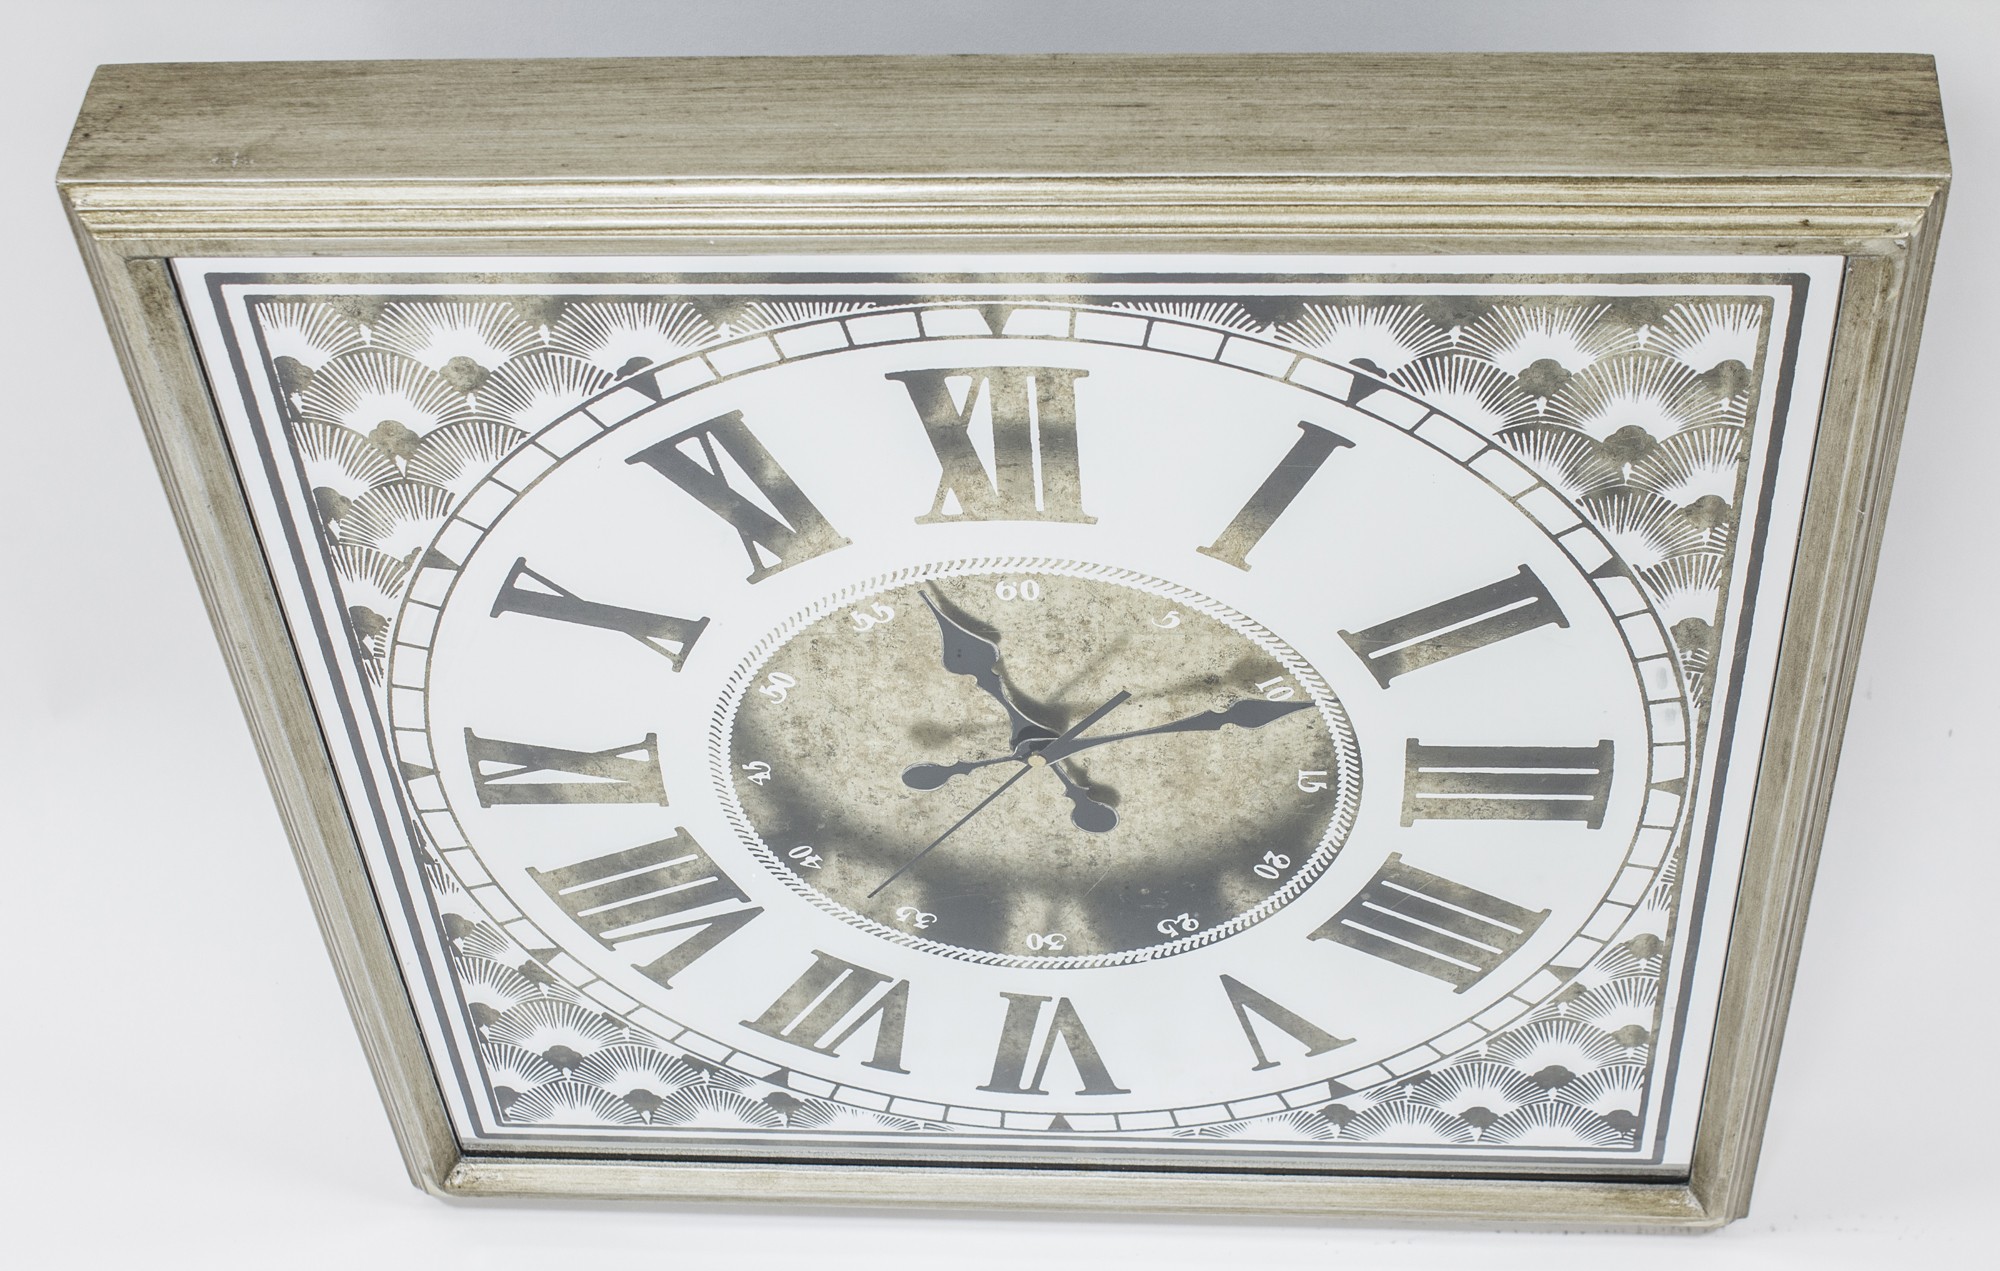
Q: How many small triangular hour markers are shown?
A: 12